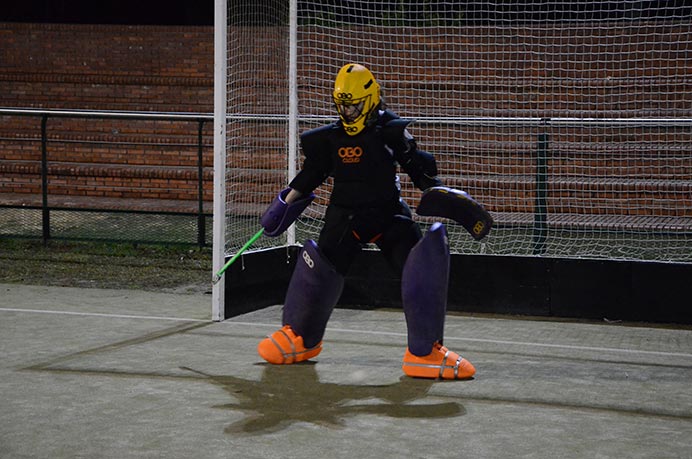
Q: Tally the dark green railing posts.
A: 3